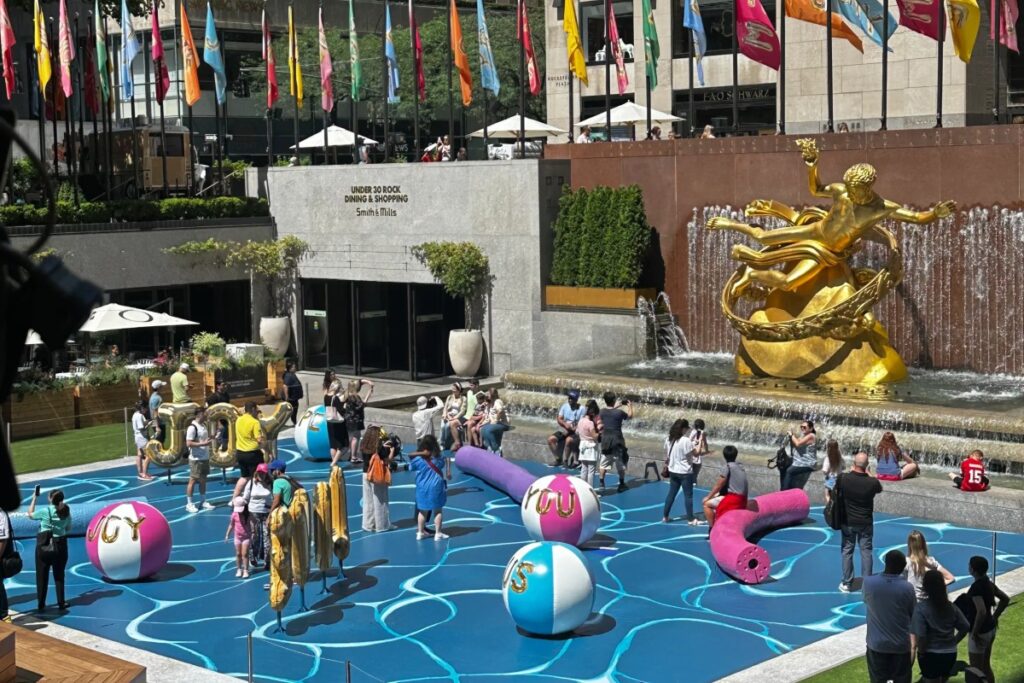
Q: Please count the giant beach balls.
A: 4